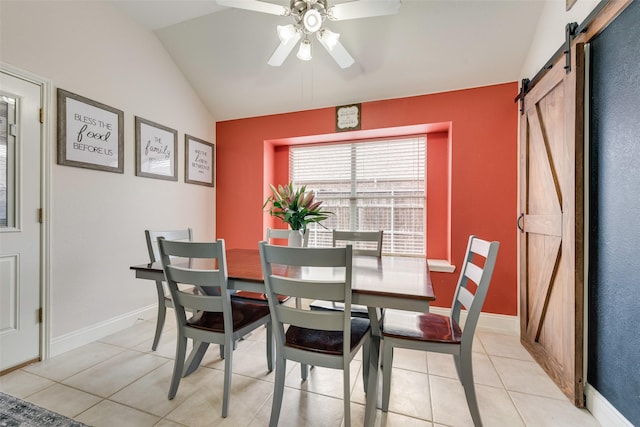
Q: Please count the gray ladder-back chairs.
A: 6